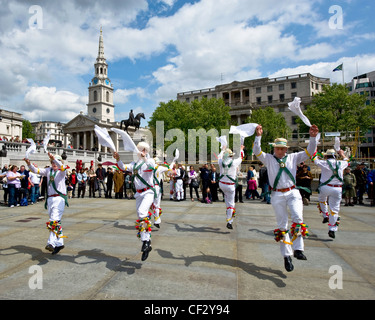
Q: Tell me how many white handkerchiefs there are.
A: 11